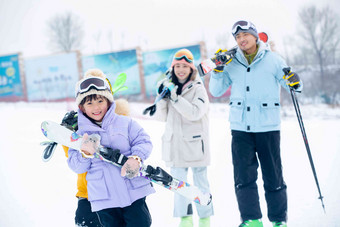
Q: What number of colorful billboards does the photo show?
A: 4